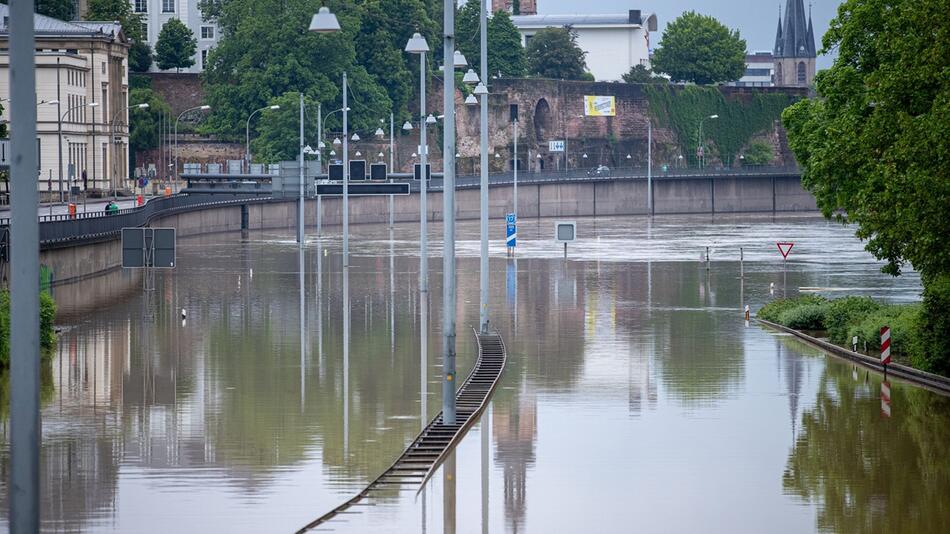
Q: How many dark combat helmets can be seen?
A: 0